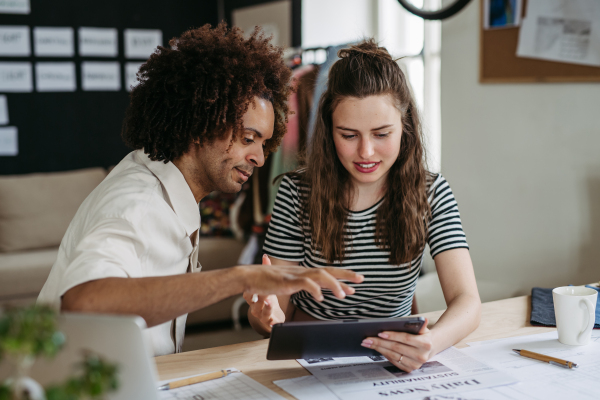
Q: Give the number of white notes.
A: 11